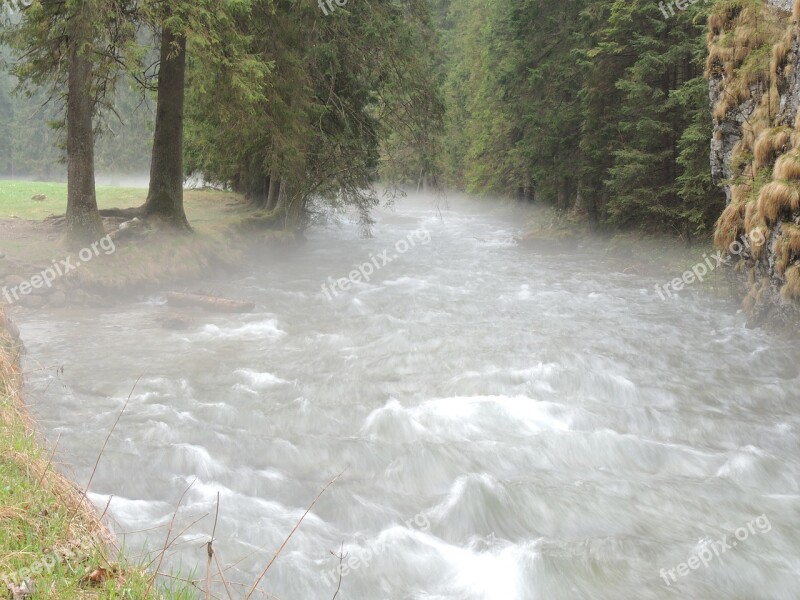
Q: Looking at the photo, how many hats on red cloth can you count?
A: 0